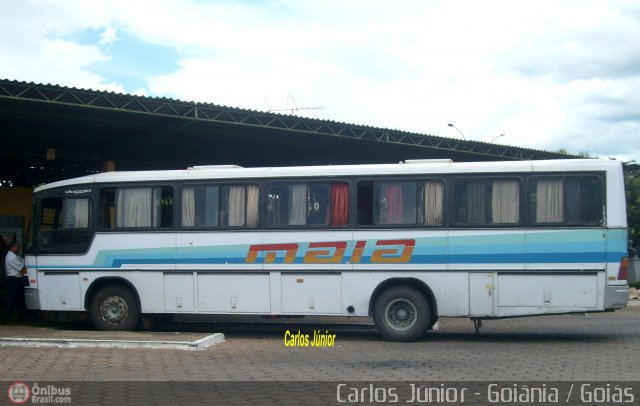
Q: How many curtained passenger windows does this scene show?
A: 6